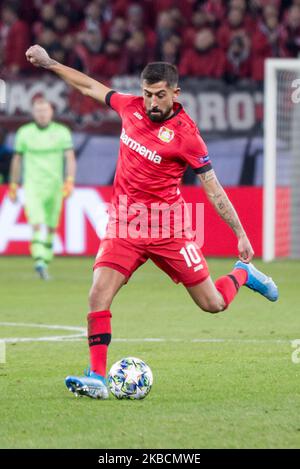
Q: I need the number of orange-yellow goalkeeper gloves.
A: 2